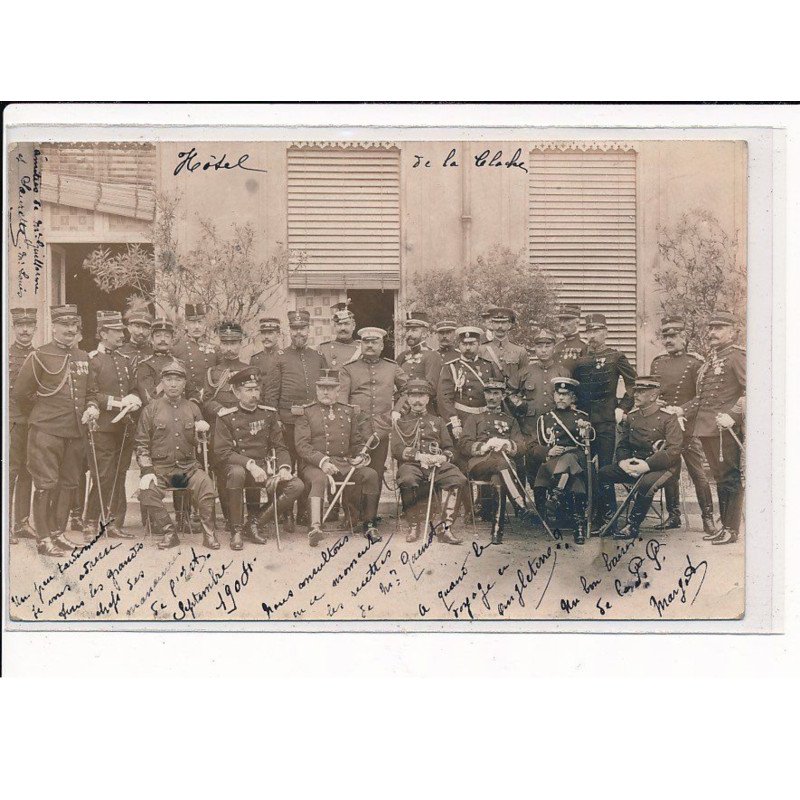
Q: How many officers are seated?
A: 7